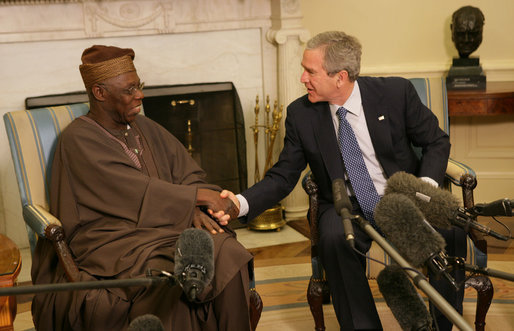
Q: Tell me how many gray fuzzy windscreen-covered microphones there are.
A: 5